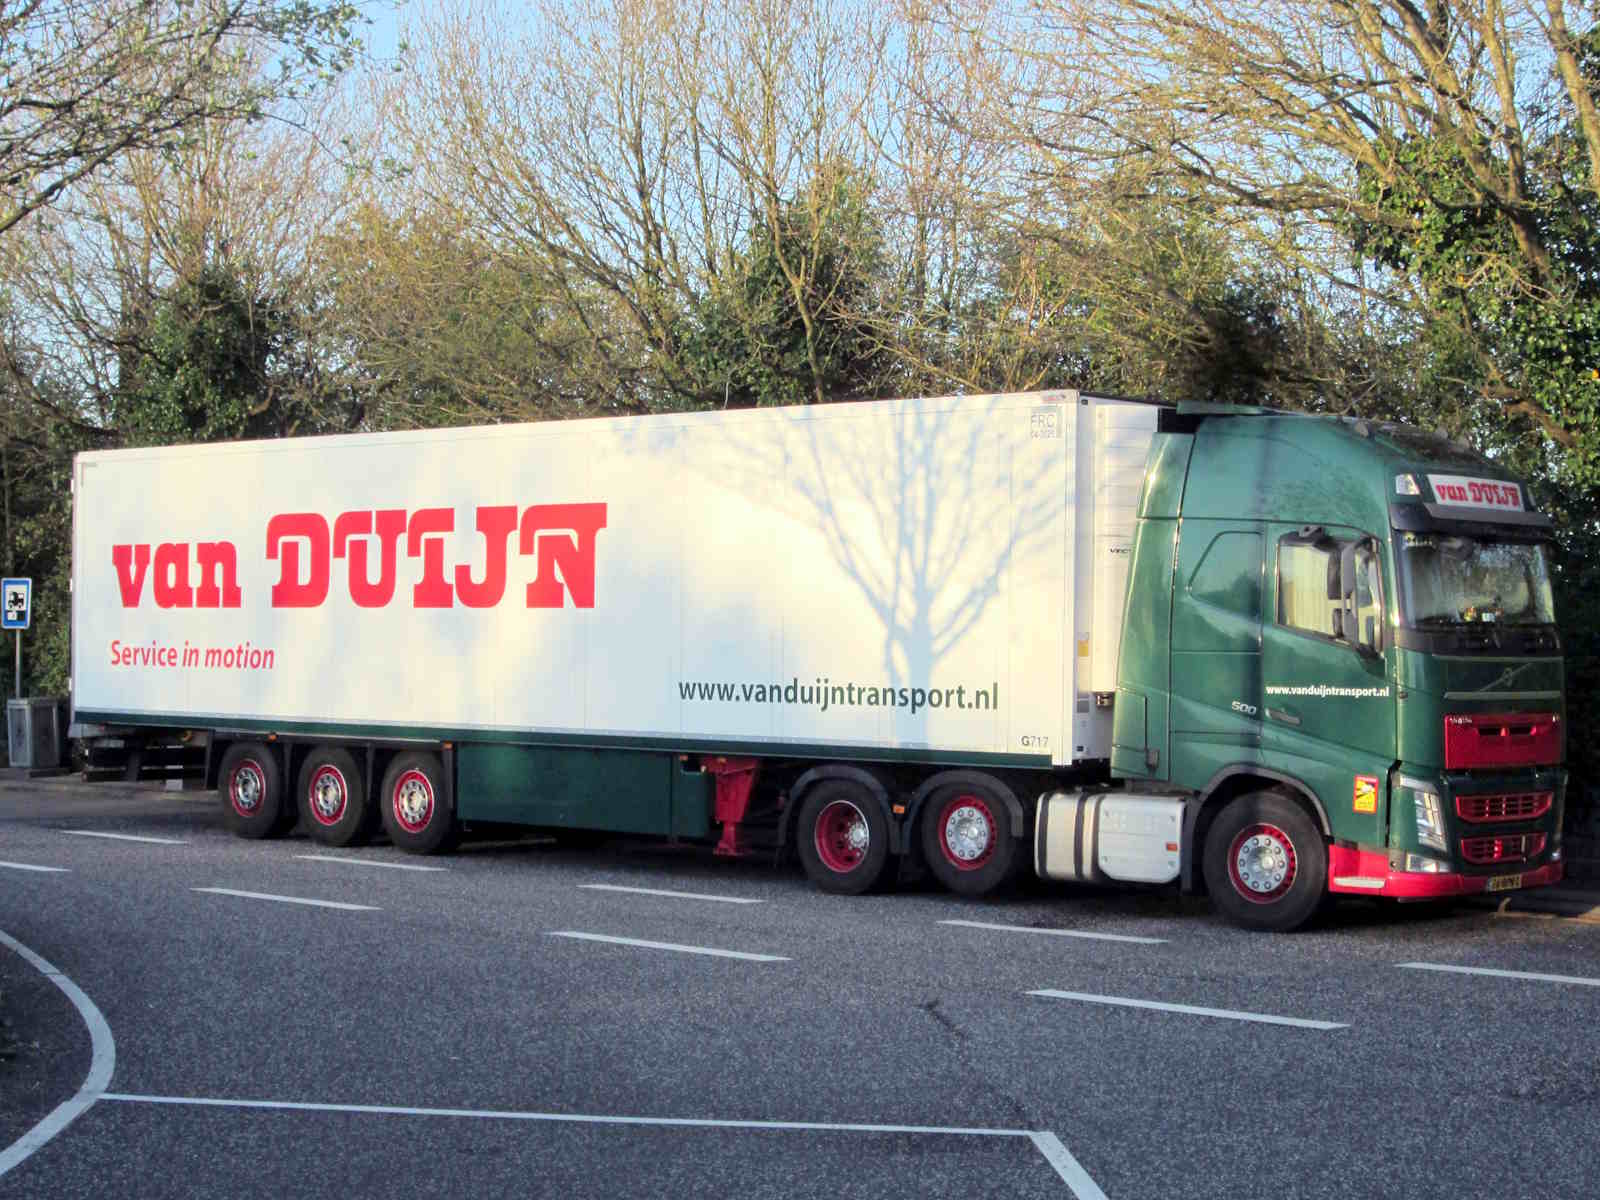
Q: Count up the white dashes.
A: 9